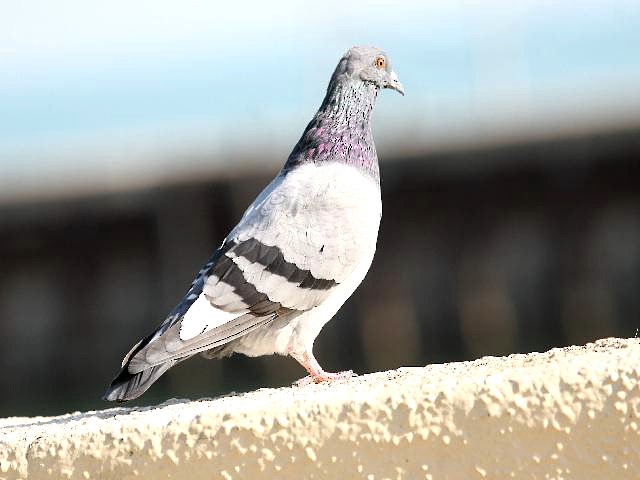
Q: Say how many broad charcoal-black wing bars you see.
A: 2